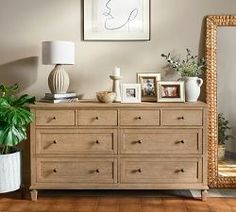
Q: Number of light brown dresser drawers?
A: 8